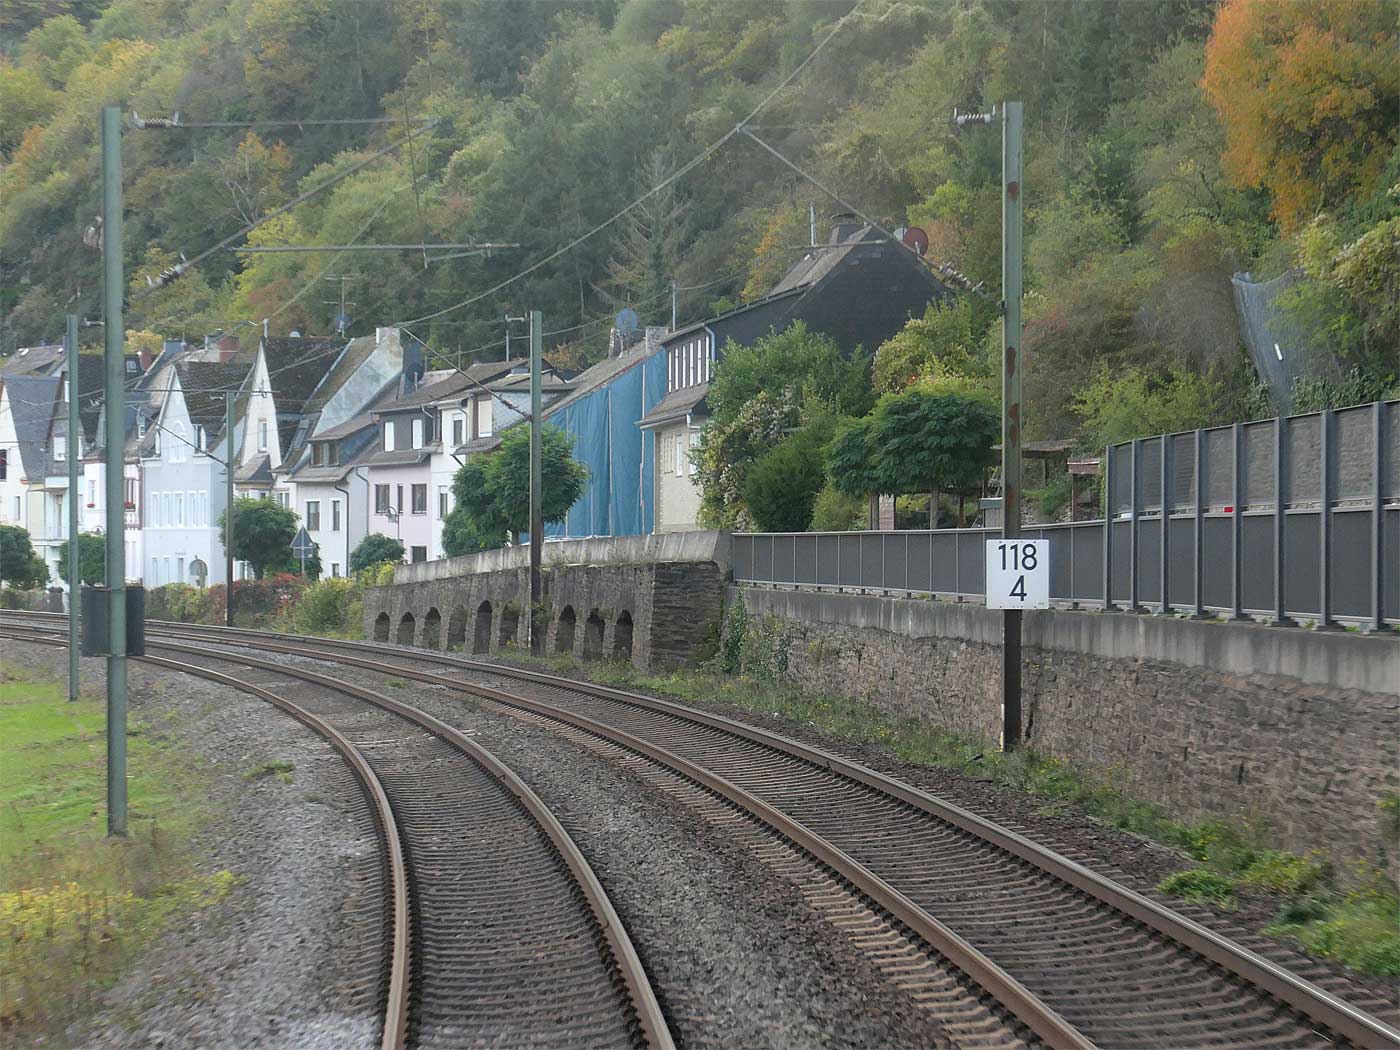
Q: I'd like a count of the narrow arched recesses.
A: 9